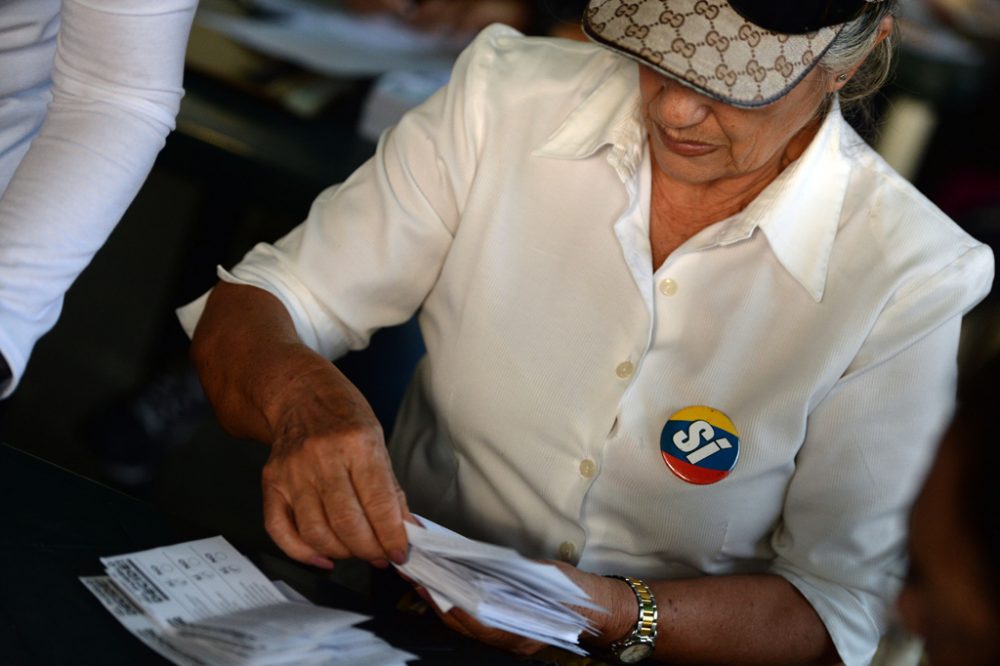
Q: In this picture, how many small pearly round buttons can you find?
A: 4